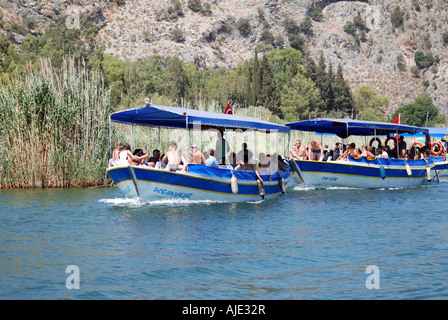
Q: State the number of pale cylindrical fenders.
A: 5